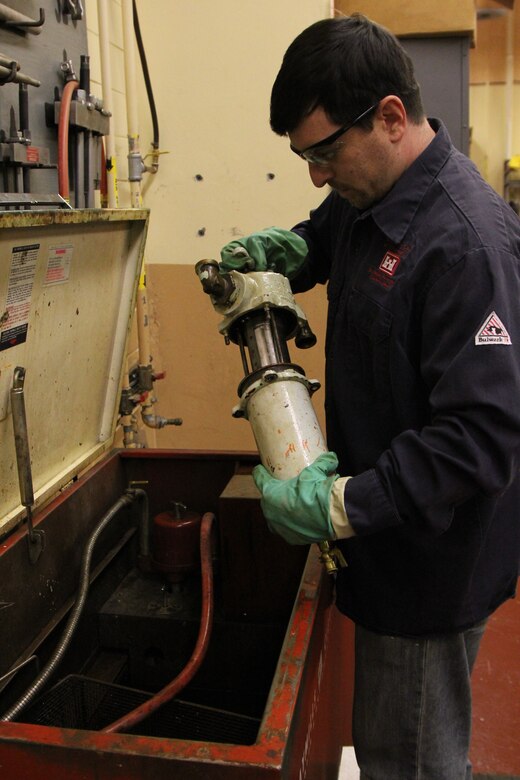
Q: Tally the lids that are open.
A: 1